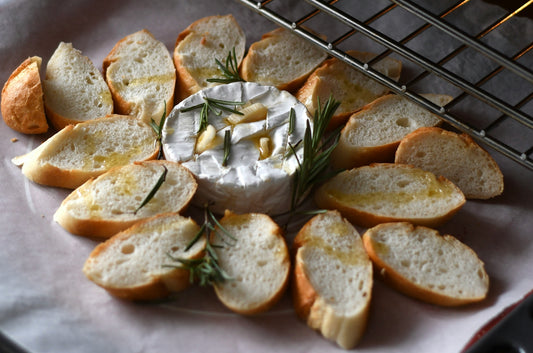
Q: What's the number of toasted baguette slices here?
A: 15